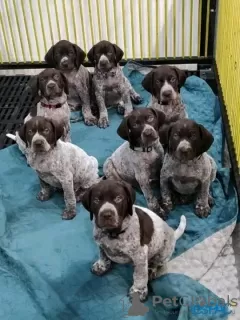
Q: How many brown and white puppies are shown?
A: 8